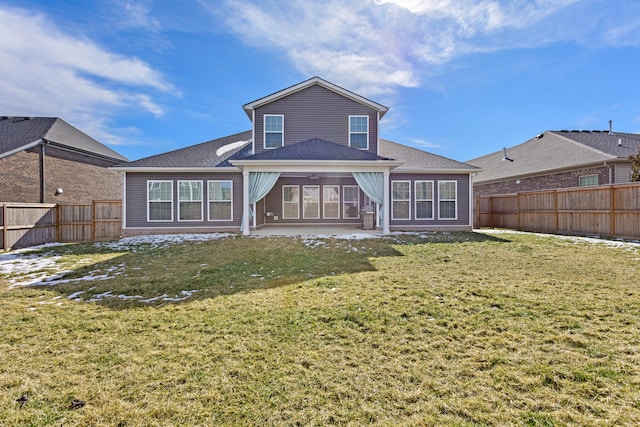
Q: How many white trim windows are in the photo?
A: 12